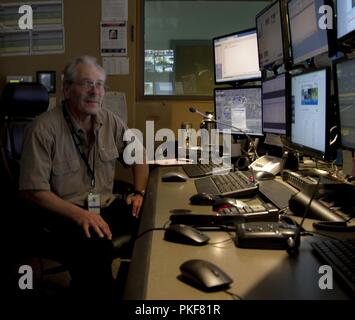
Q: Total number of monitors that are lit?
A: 8